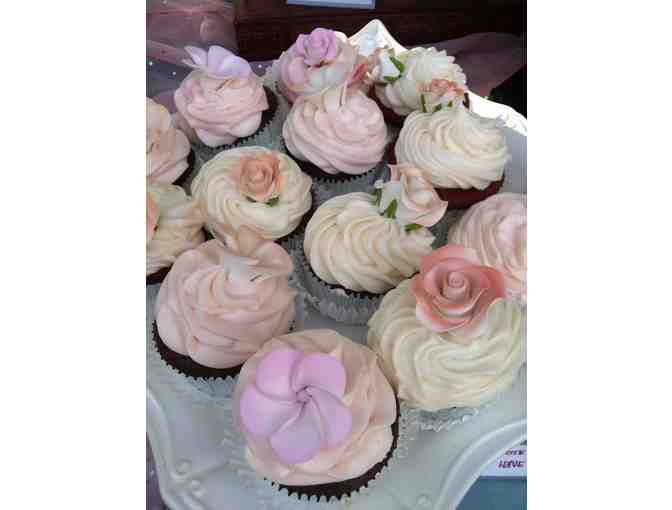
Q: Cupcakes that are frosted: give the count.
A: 13